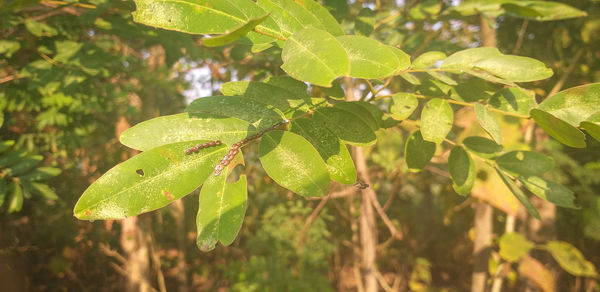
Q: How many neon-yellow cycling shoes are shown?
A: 0